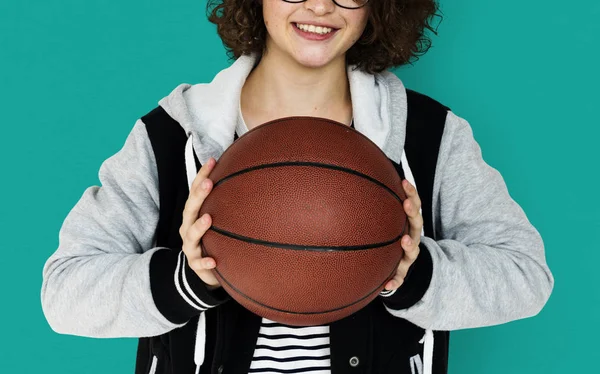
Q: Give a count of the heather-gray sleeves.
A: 2